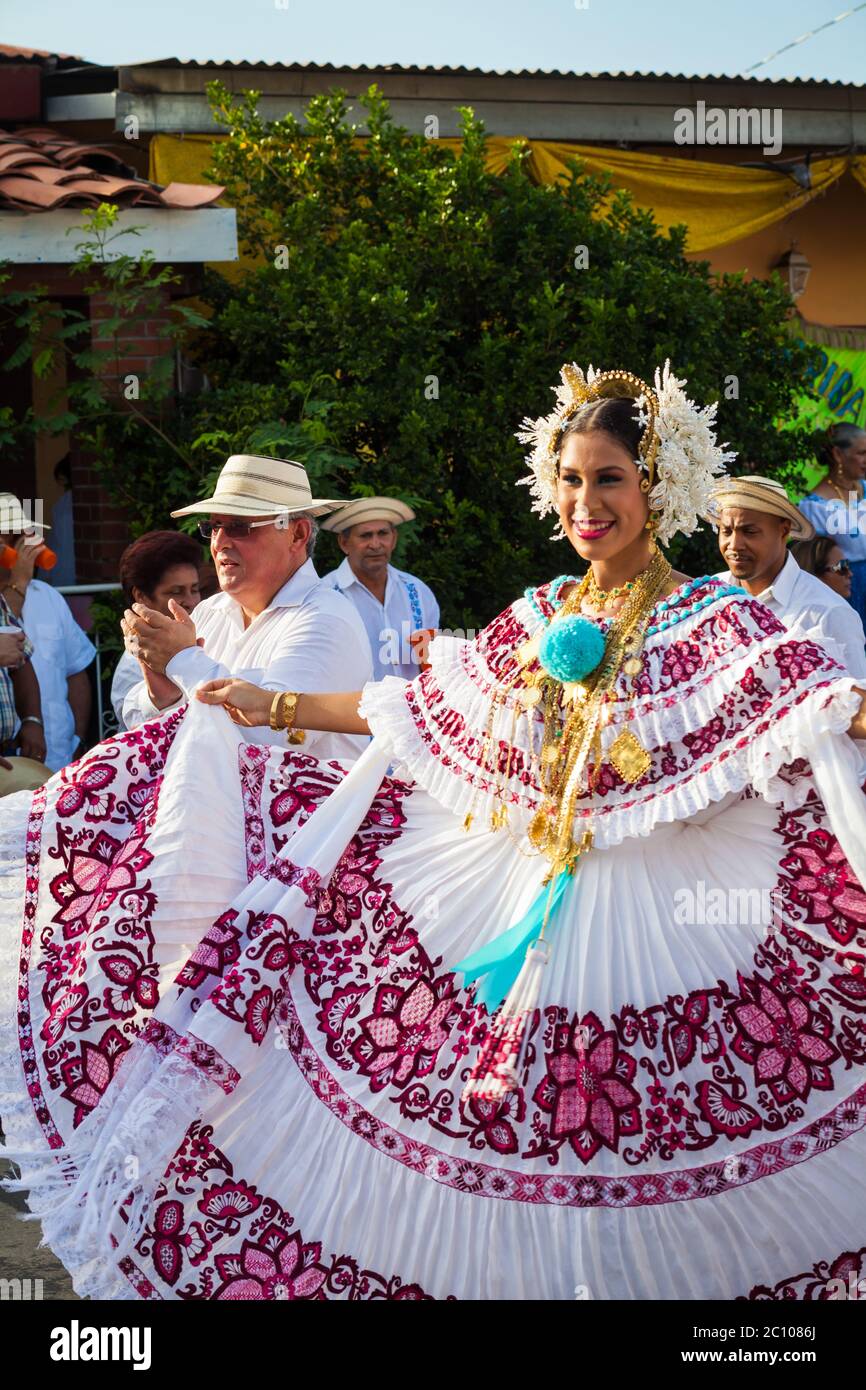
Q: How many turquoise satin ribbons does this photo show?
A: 2